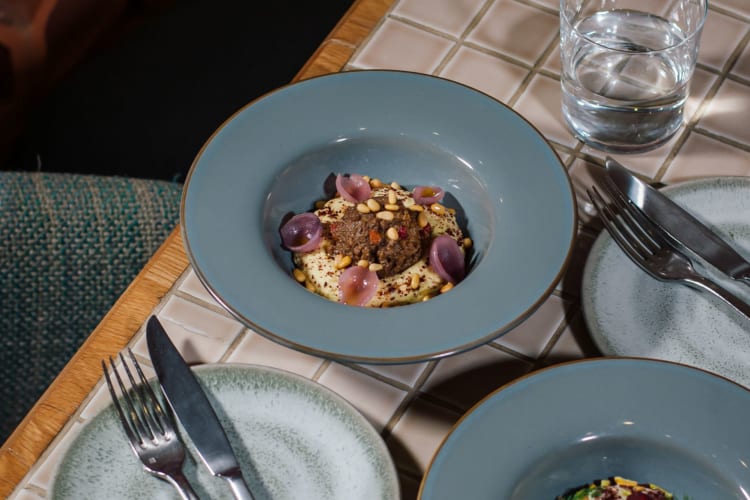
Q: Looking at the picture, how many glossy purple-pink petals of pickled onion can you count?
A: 5